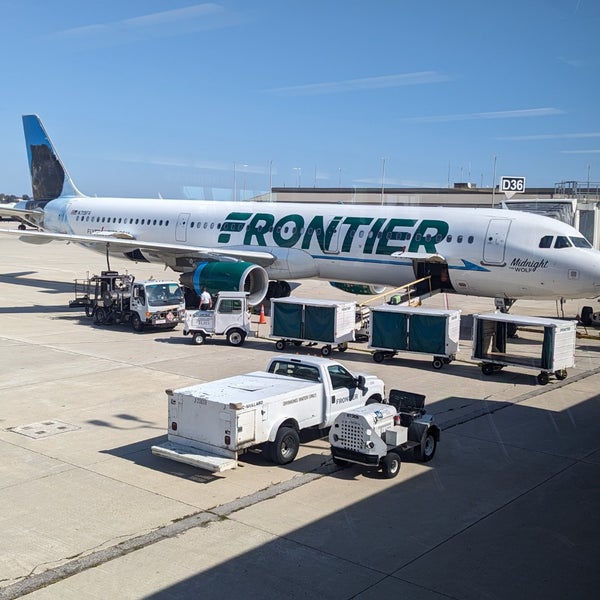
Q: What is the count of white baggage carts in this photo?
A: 3